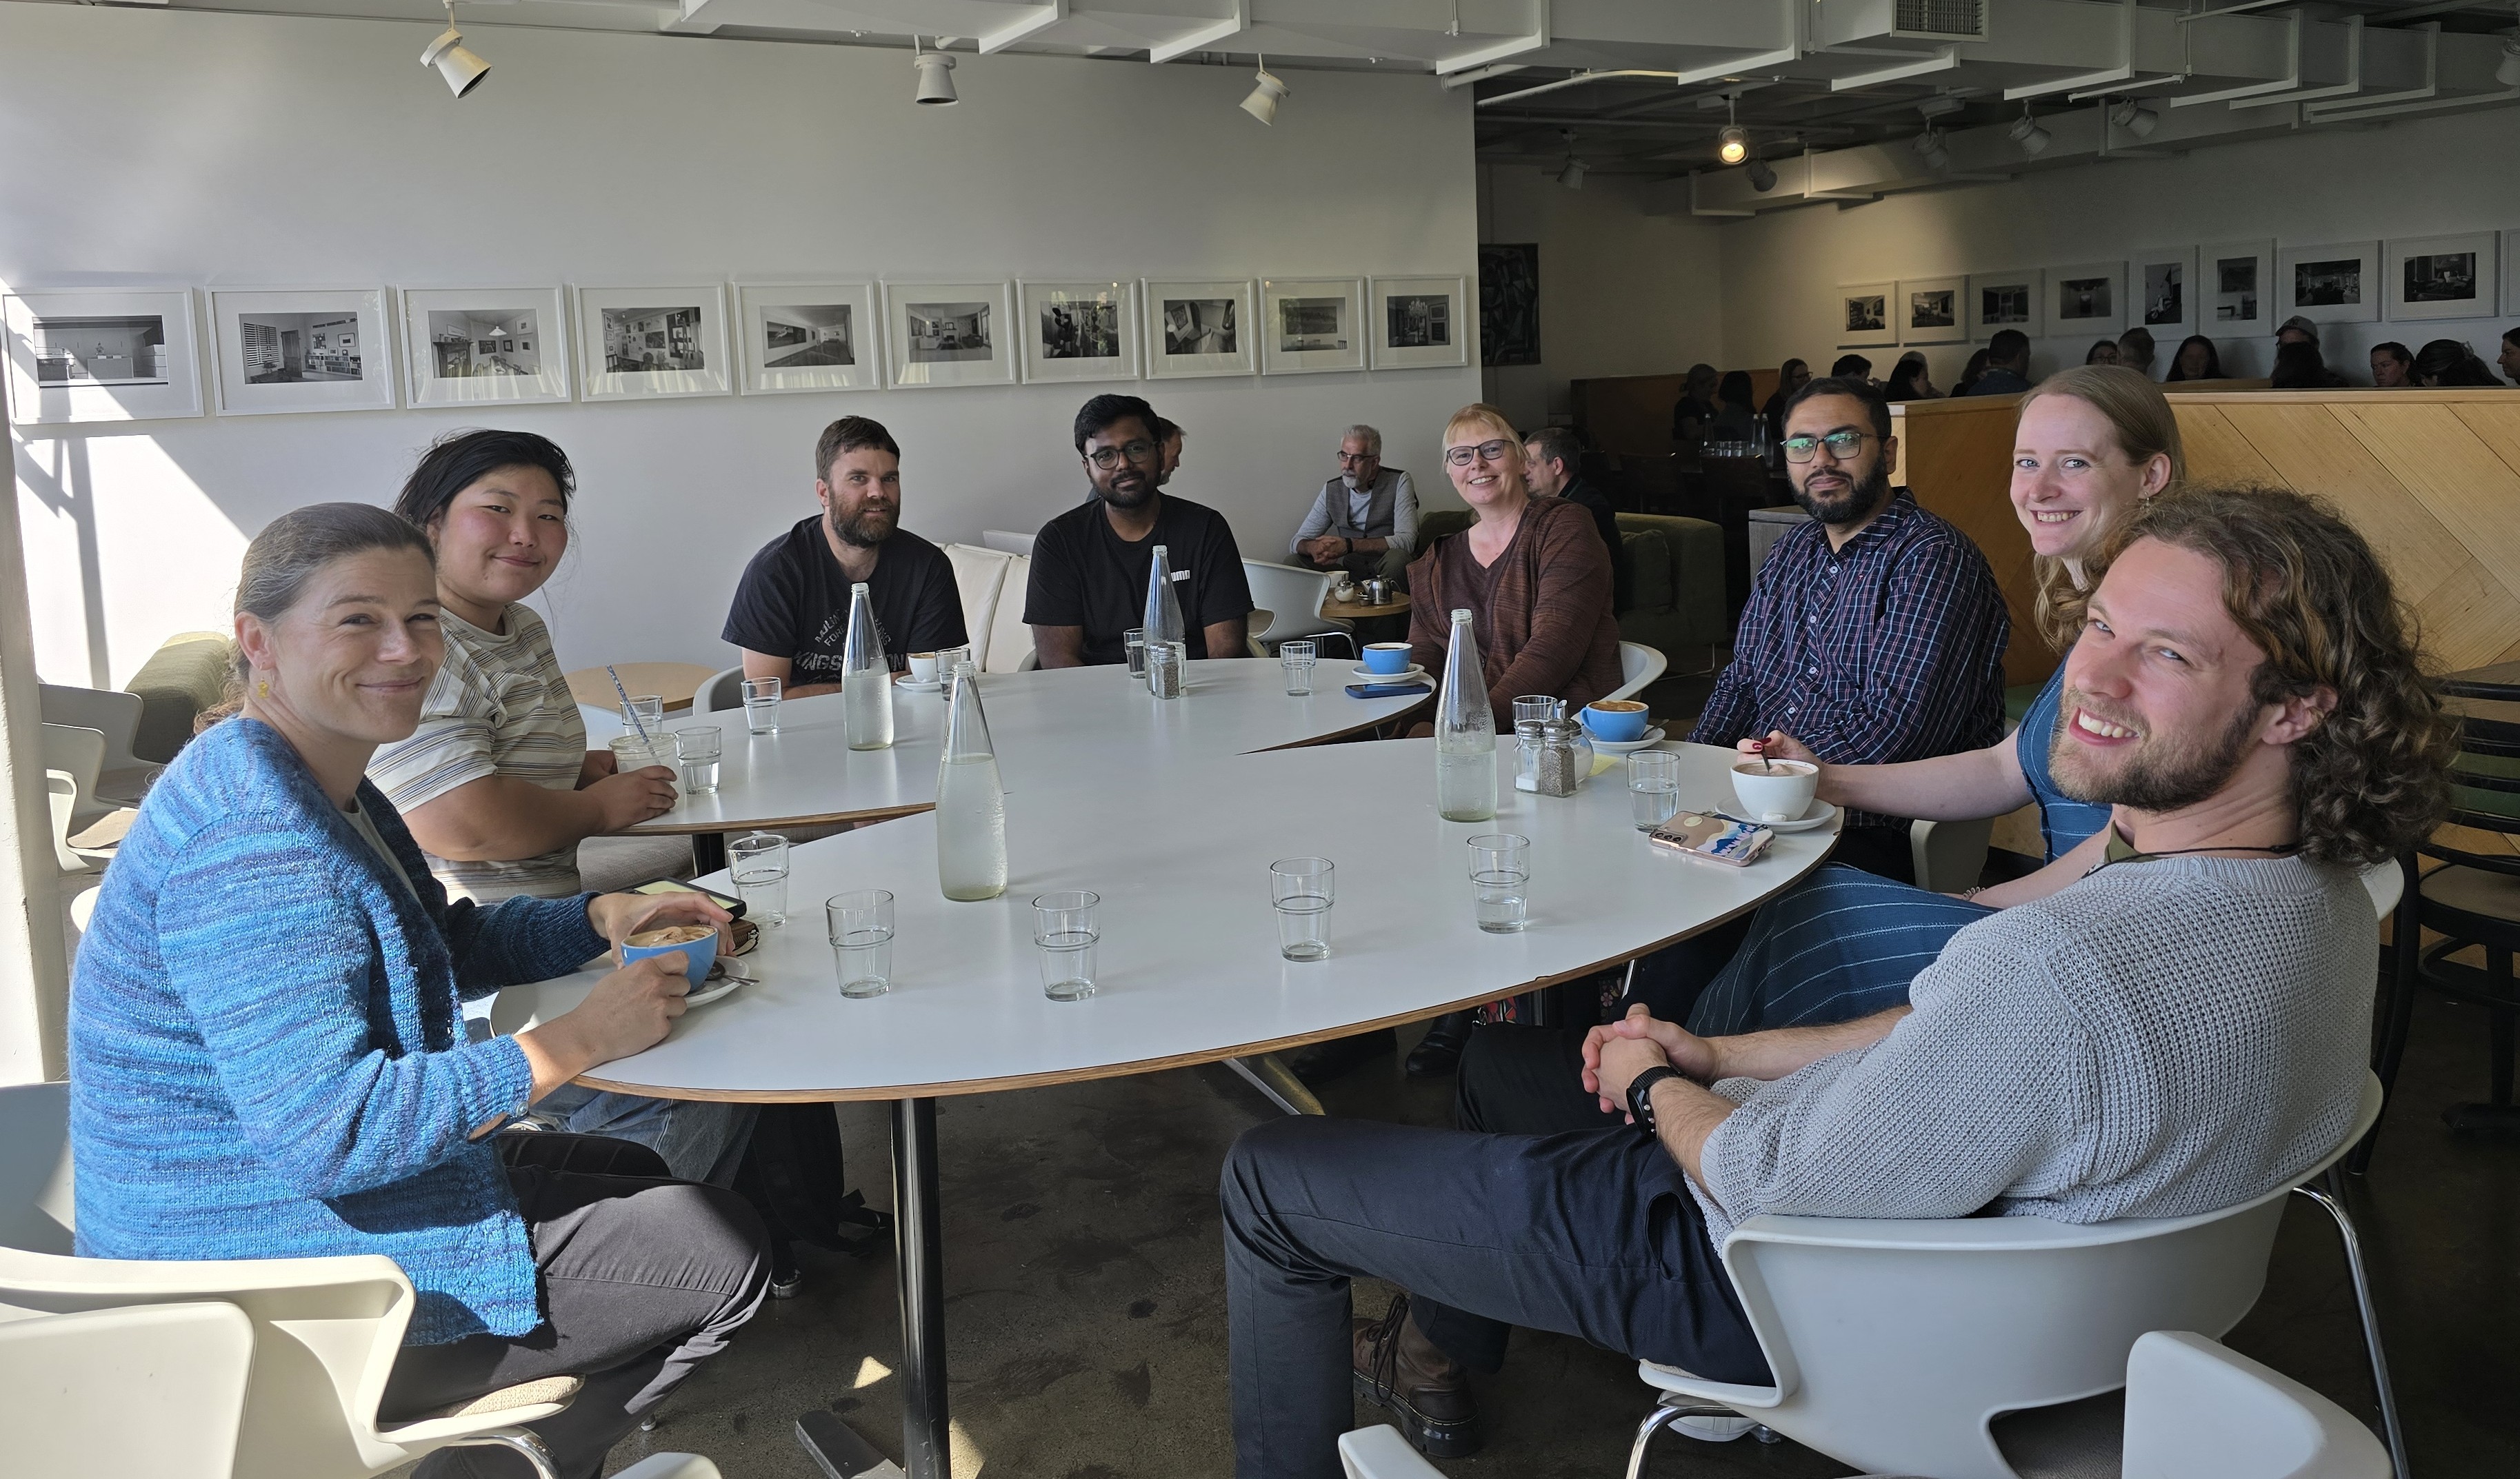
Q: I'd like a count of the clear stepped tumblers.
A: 13